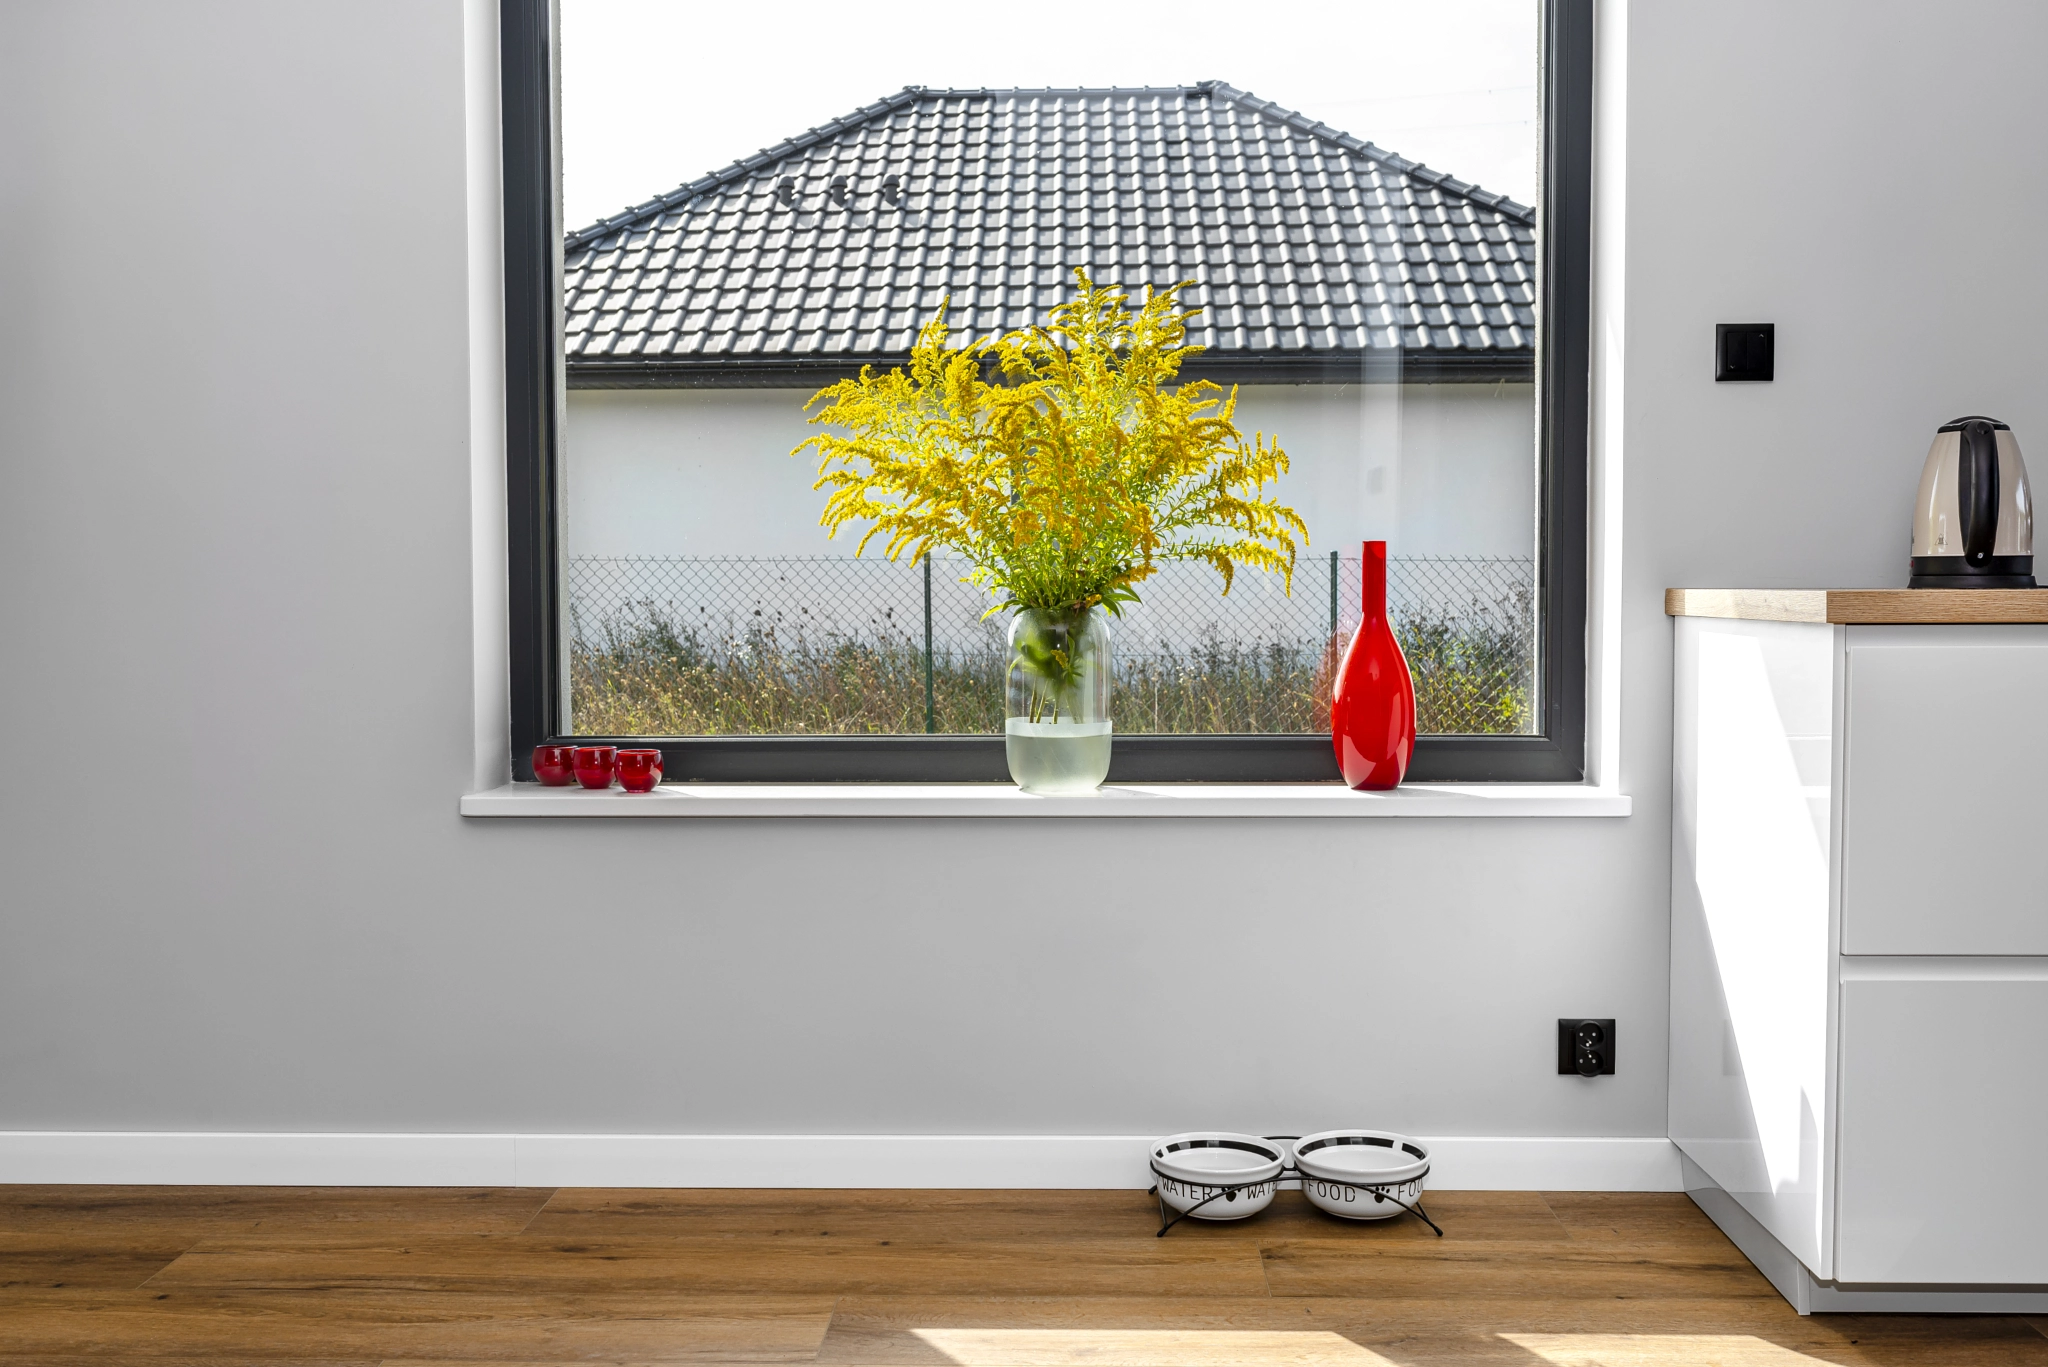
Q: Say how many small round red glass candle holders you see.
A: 3